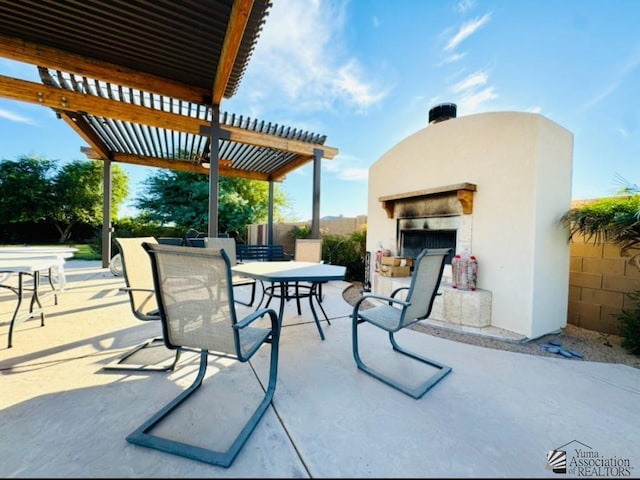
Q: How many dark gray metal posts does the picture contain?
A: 4